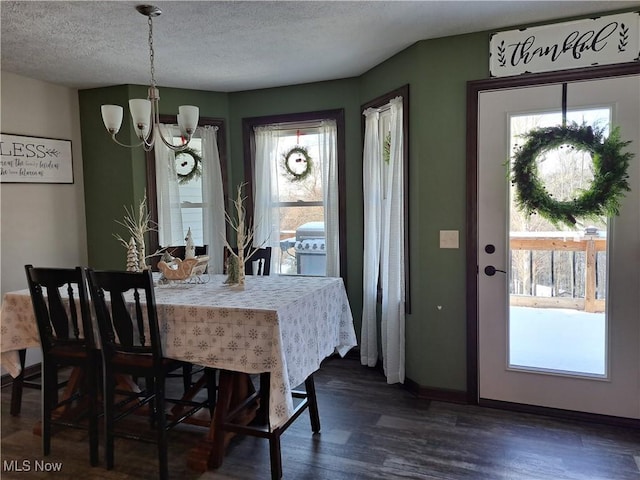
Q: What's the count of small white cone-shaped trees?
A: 2